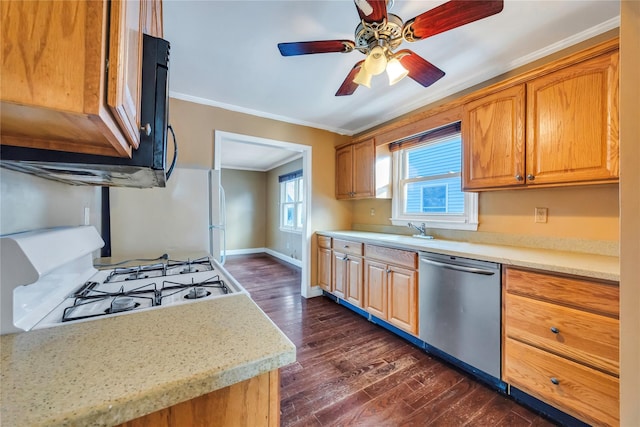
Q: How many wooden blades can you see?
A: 5